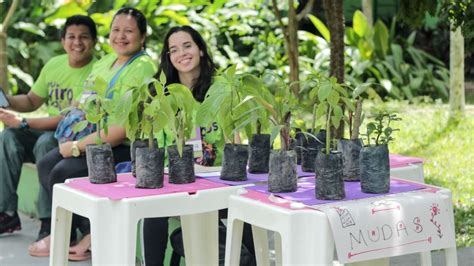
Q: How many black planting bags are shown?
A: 12